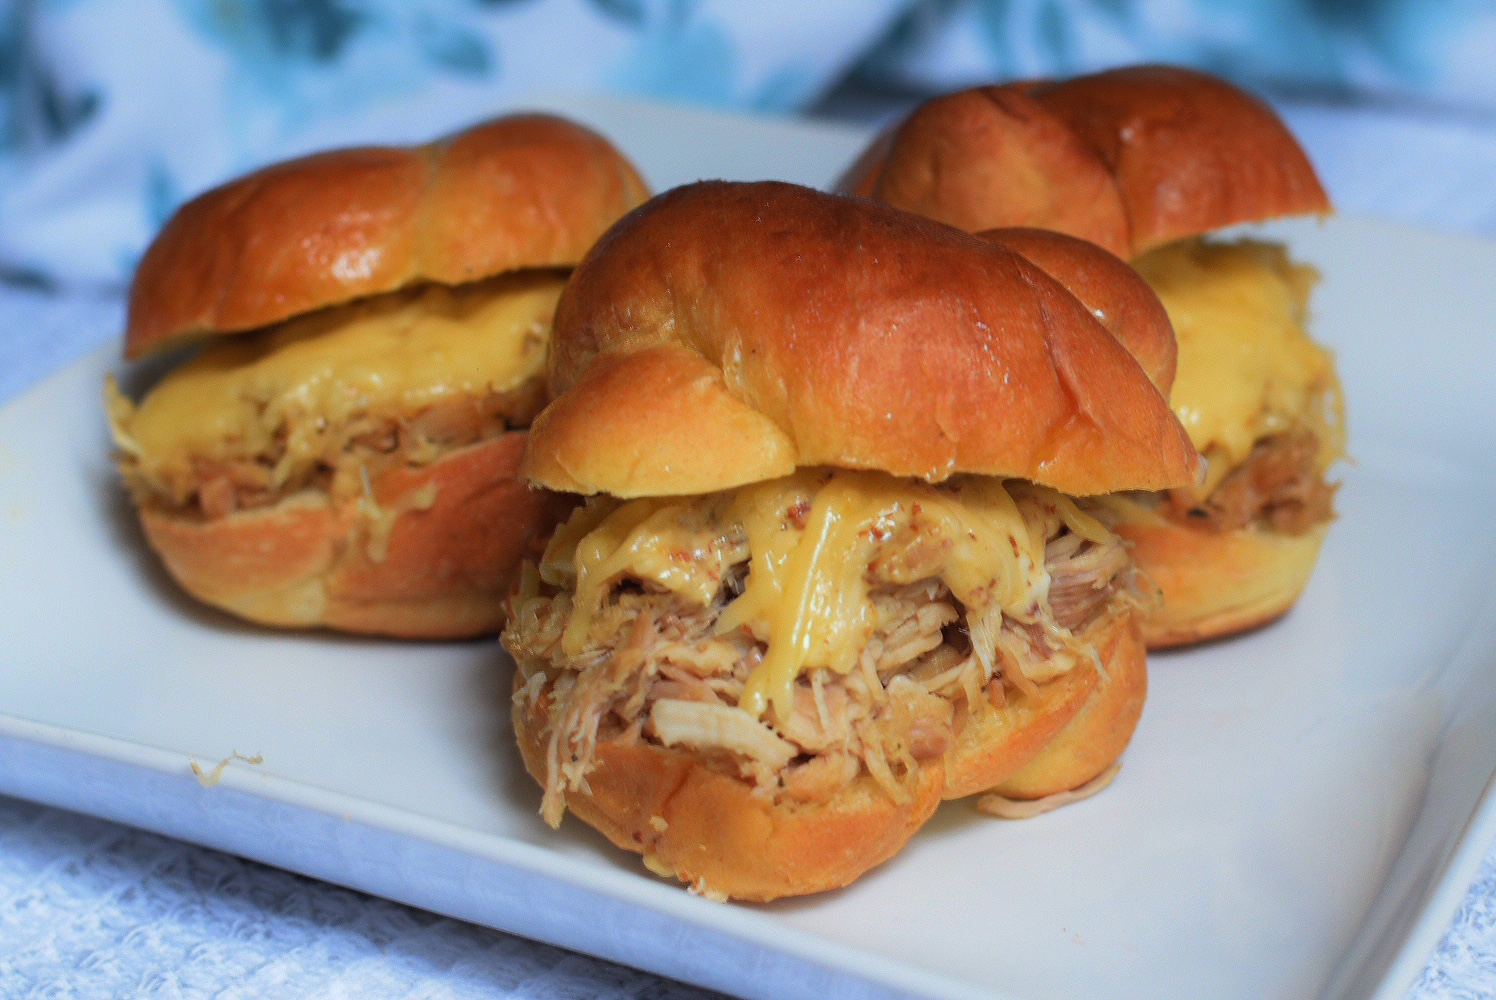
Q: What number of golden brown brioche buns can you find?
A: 3